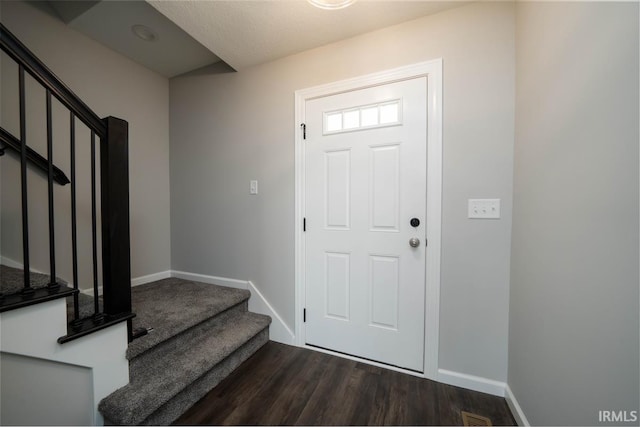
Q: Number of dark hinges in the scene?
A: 3